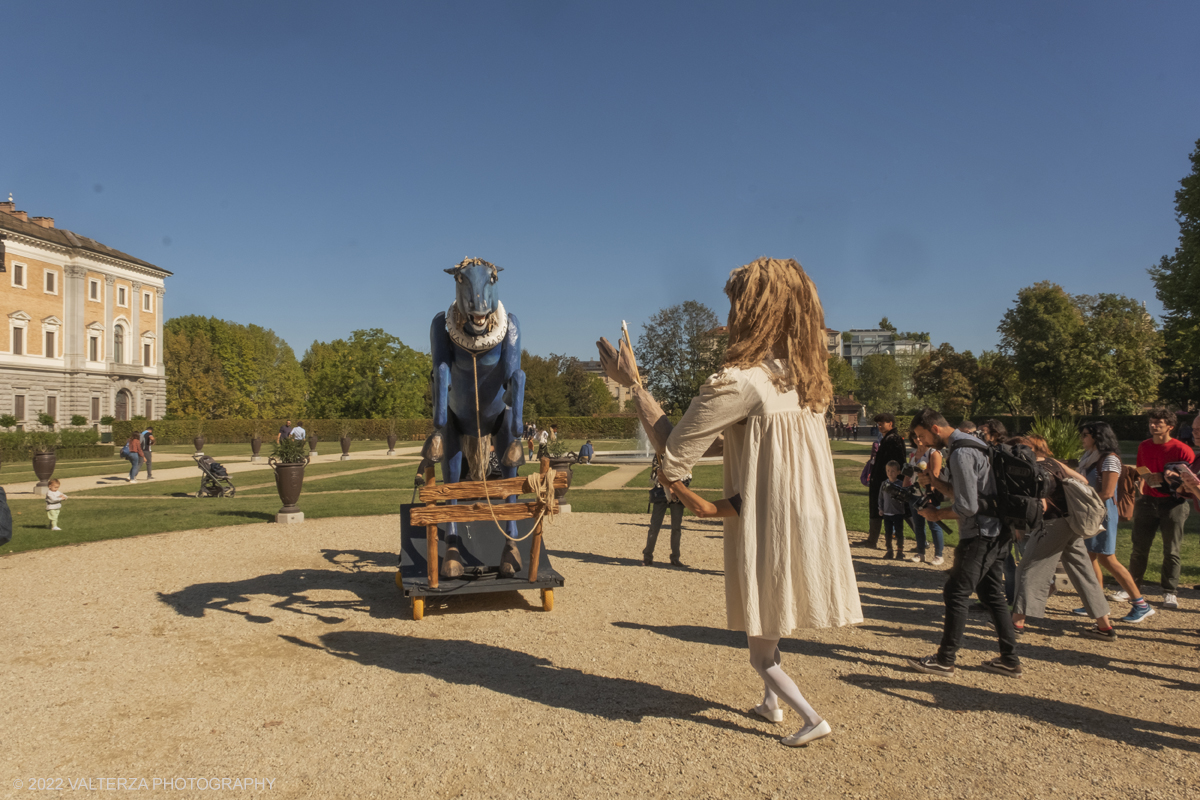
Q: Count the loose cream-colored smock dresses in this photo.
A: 1